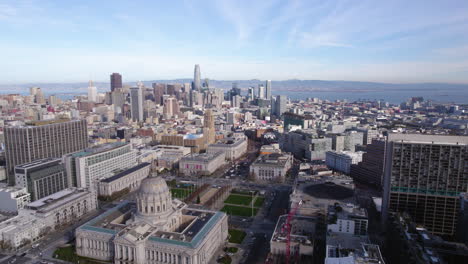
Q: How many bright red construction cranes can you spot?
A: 1